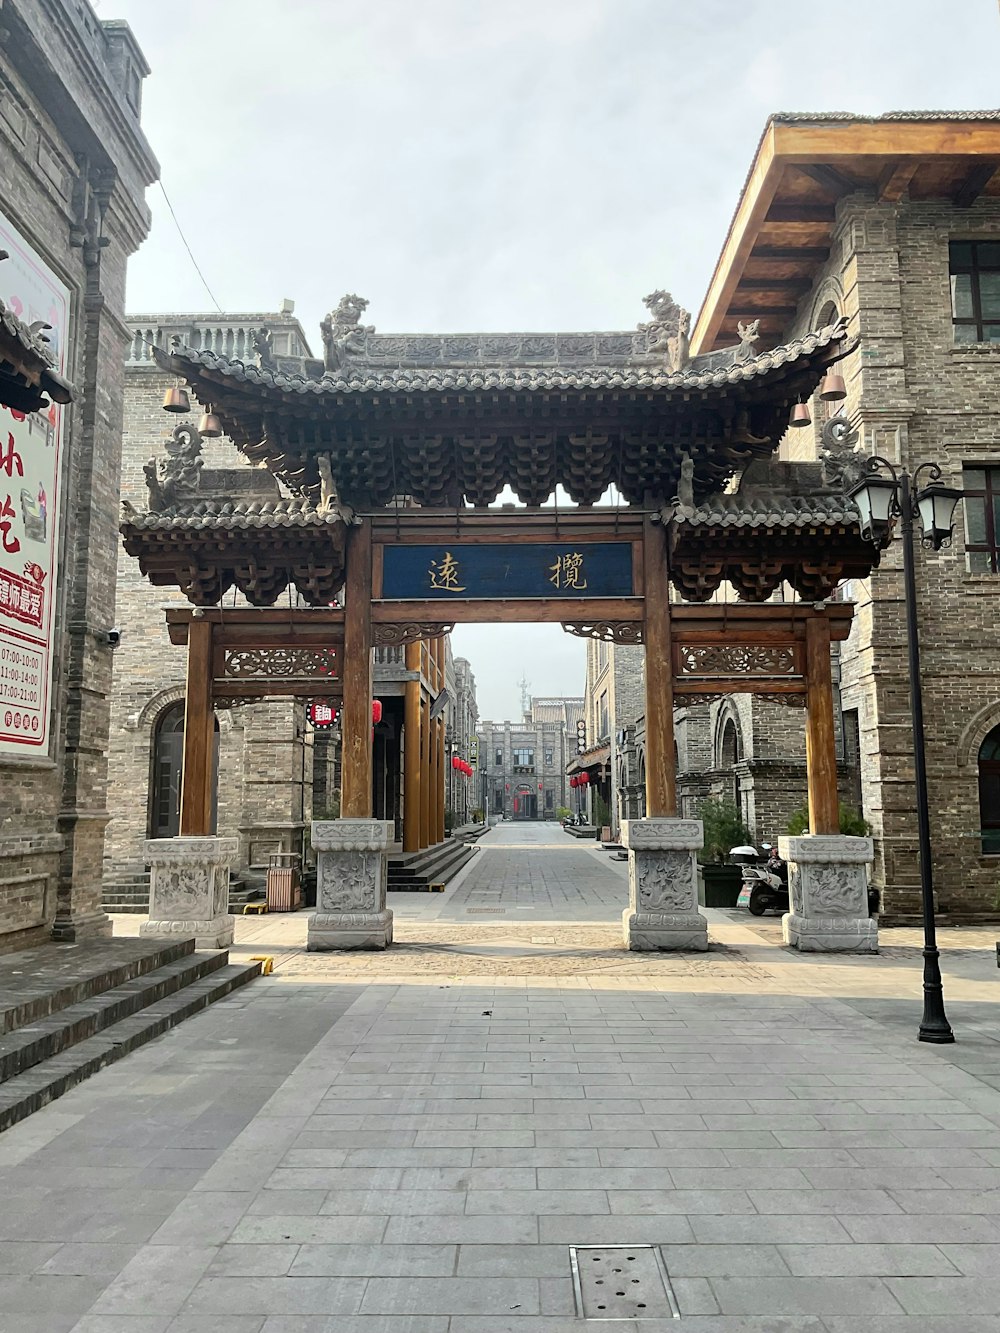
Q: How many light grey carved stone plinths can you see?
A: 4